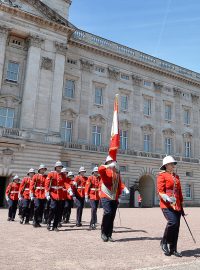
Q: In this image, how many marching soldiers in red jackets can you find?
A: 10